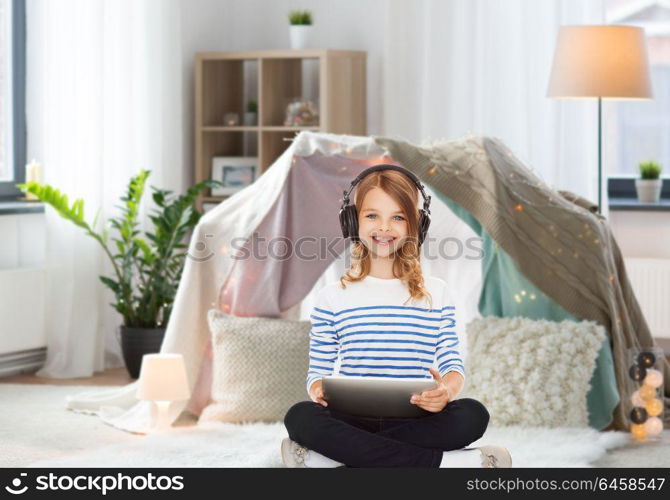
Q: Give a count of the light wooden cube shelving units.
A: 1